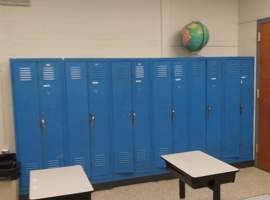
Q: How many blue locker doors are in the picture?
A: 12